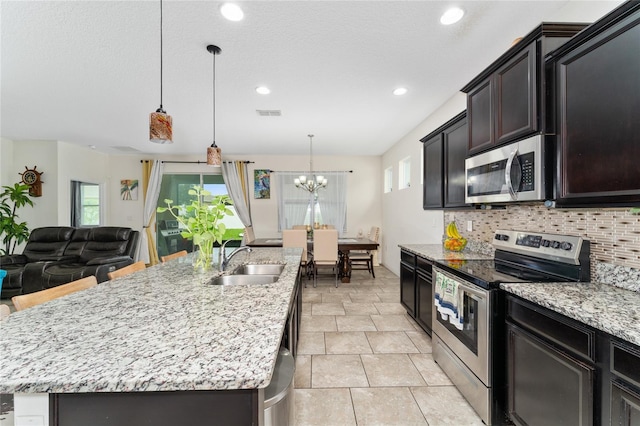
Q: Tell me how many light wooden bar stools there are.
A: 4